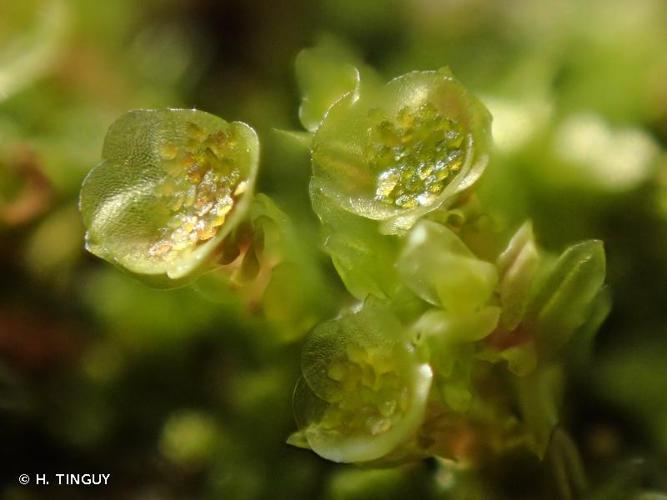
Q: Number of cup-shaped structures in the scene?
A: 3